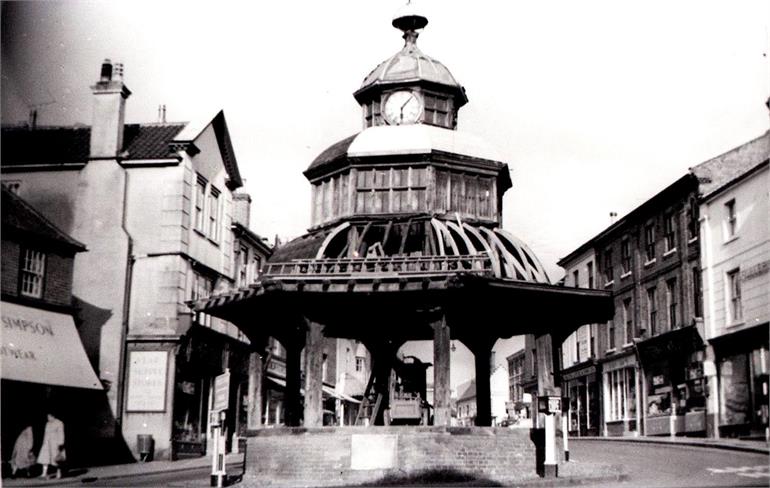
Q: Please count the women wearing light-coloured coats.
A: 2